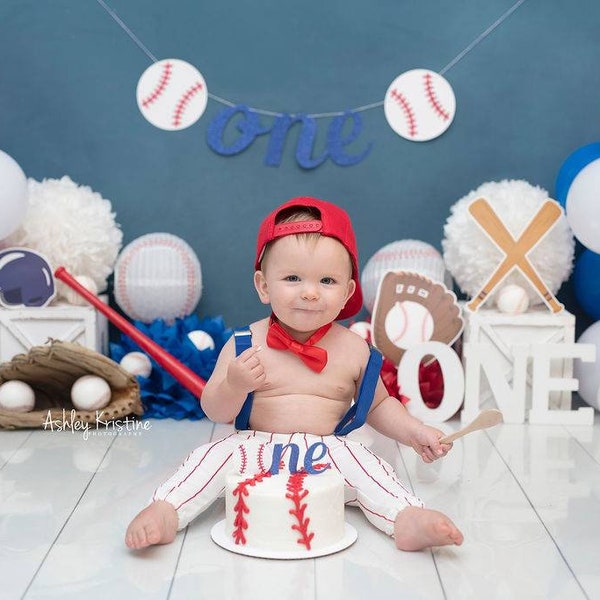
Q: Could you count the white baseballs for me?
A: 12